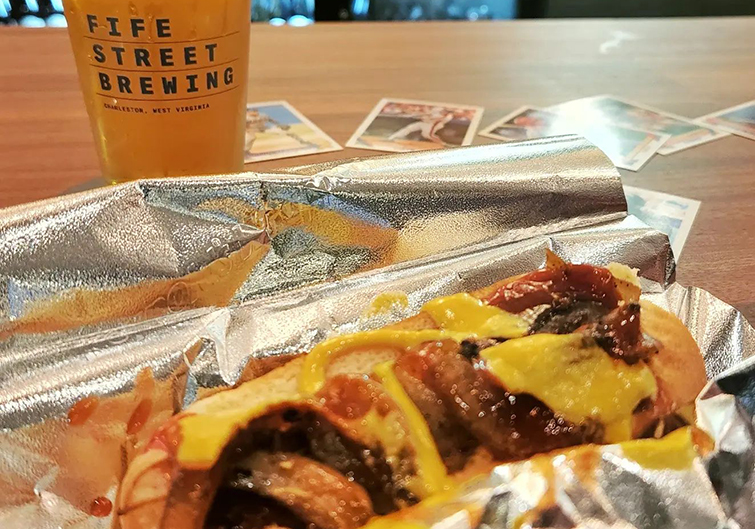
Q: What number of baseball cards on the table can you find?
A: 7